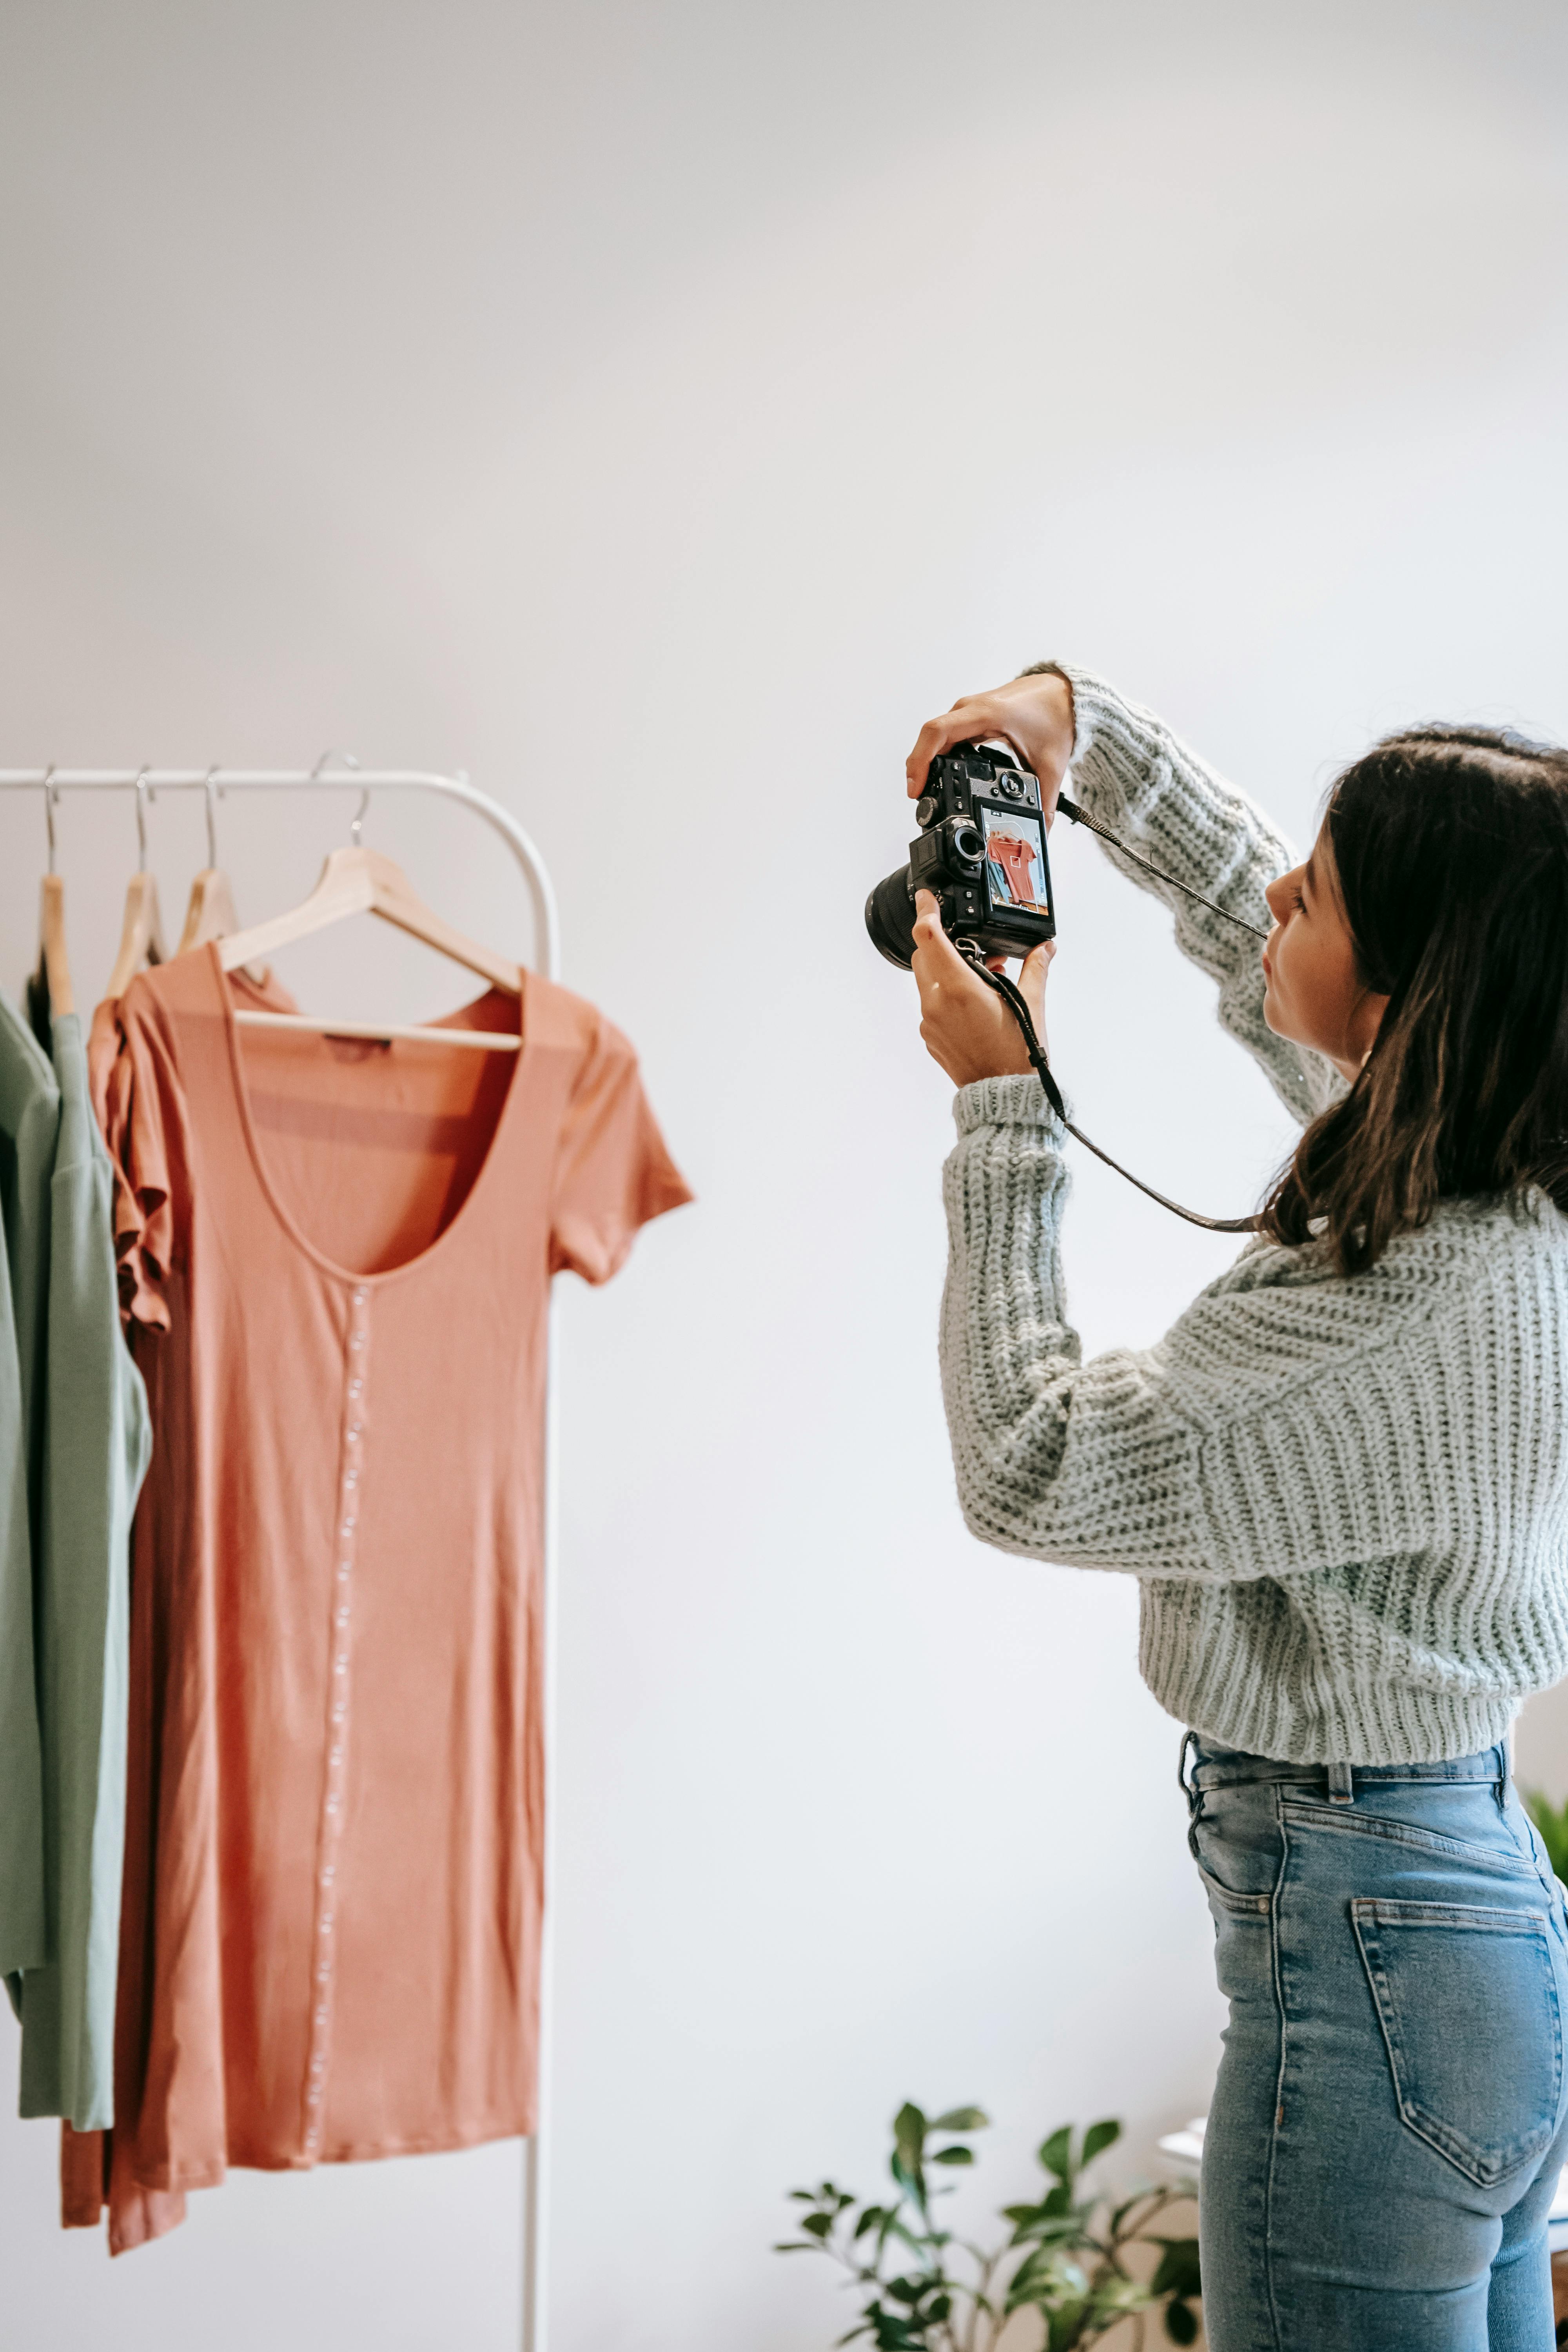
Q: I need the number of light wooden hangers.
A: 4